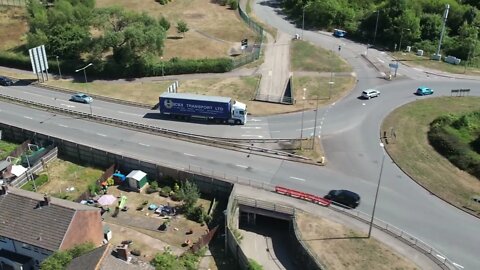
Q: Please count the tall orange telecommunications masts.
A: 0